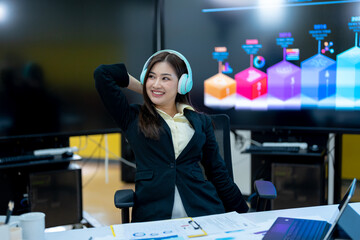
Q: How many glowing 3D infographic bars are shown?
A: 5